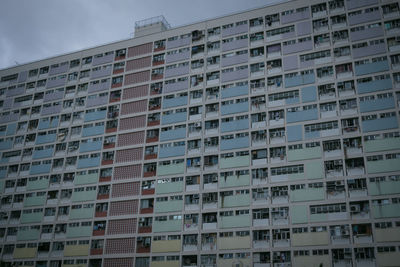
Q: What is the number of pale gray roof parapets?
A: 1